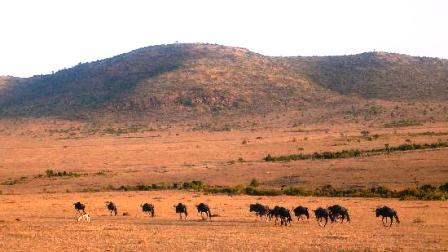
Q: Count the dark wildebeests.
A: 11